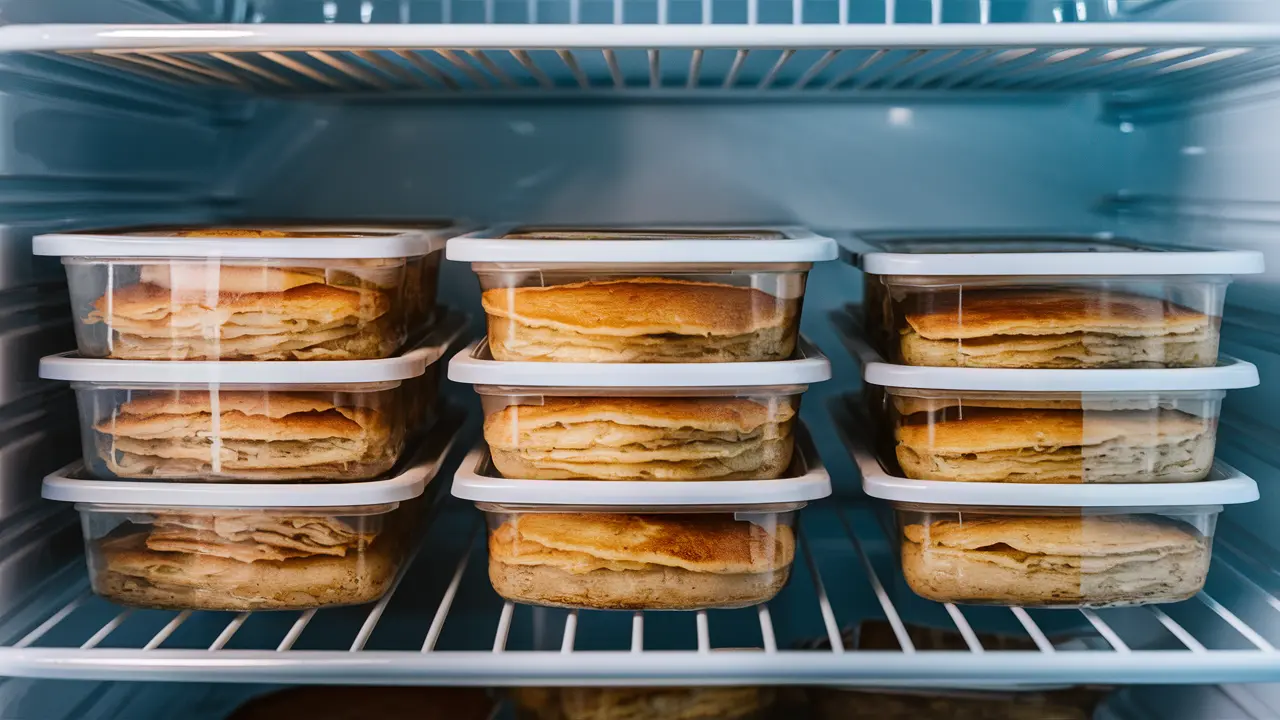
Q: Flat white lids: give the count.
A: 9